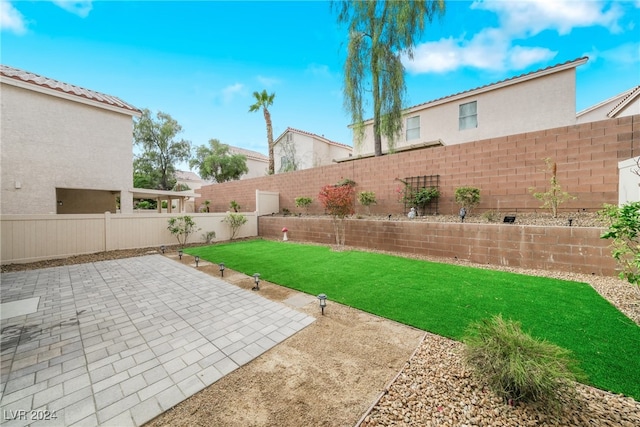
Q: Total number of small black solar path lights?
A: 6